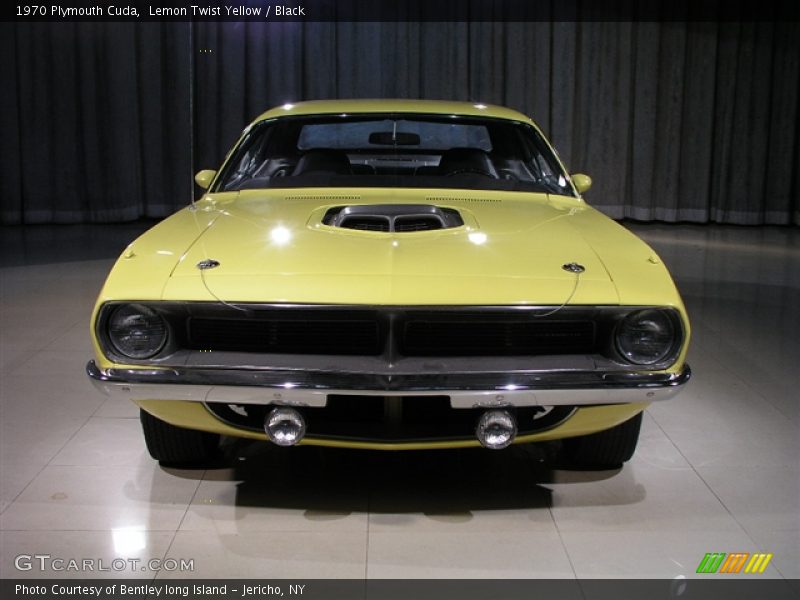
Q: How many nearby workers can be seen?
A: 0